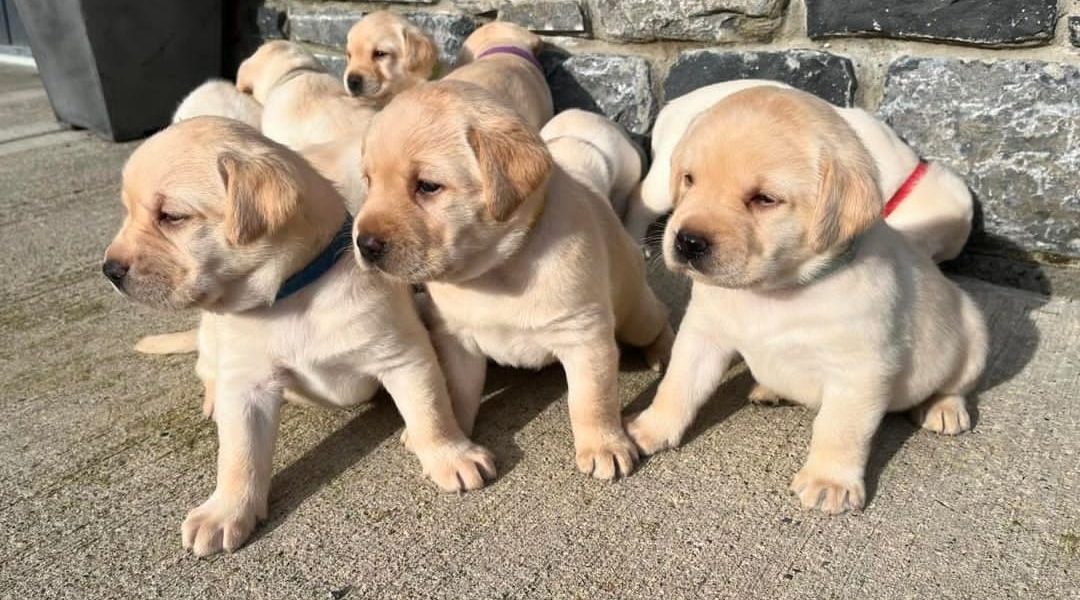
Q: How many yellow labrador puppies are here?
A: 9